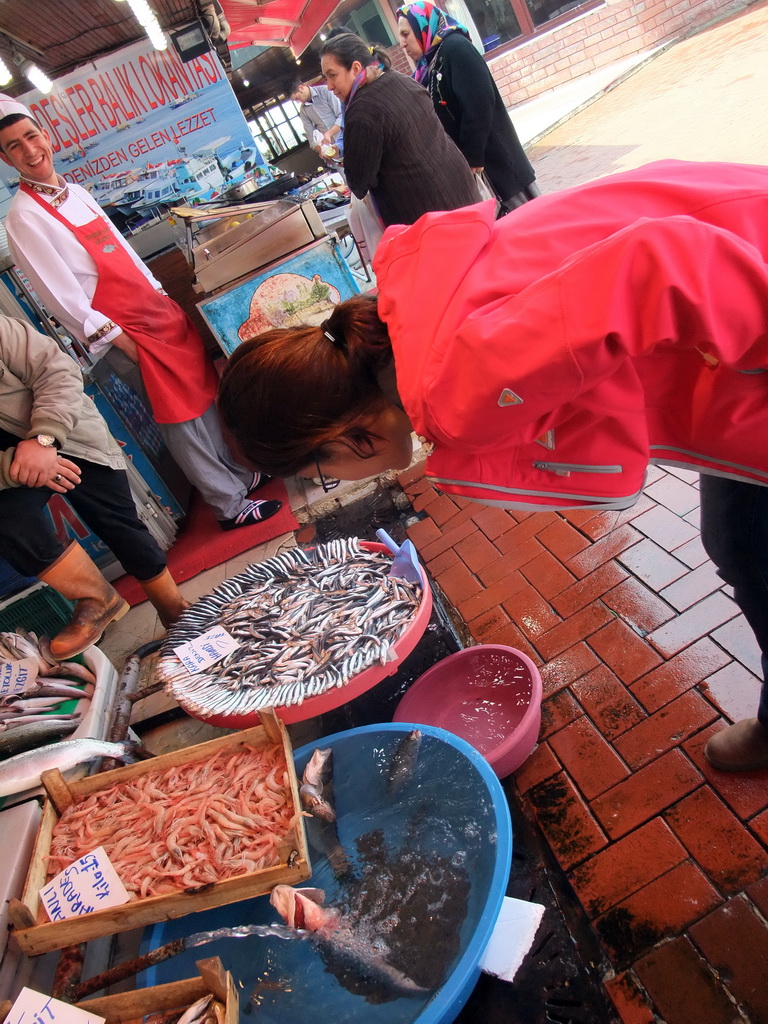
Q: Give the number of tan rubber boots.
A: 2